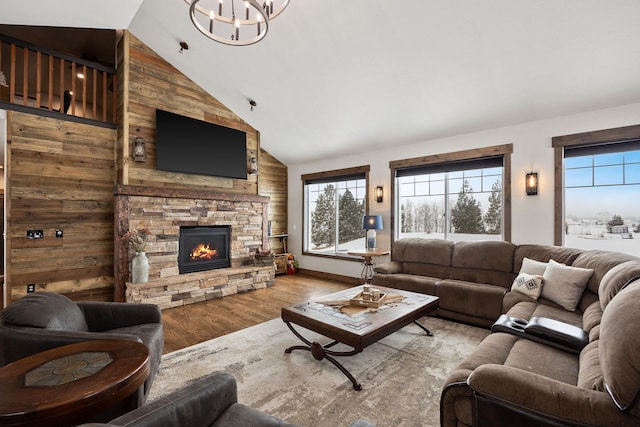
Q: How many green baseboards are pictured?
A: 0